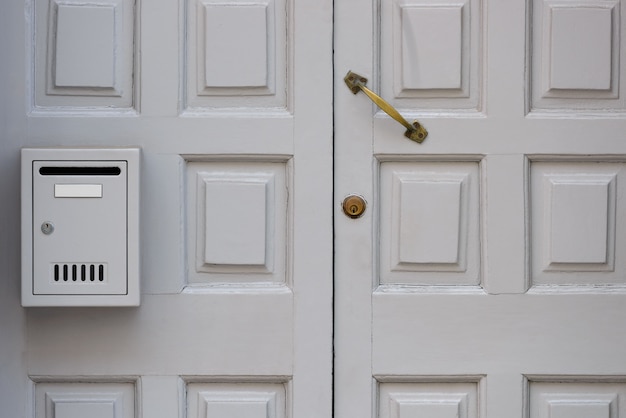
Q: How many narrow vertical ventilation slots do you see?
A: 6